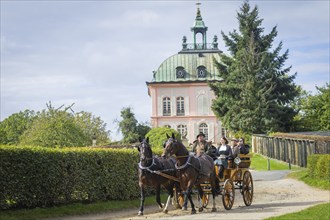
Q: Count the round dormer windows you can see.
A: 2